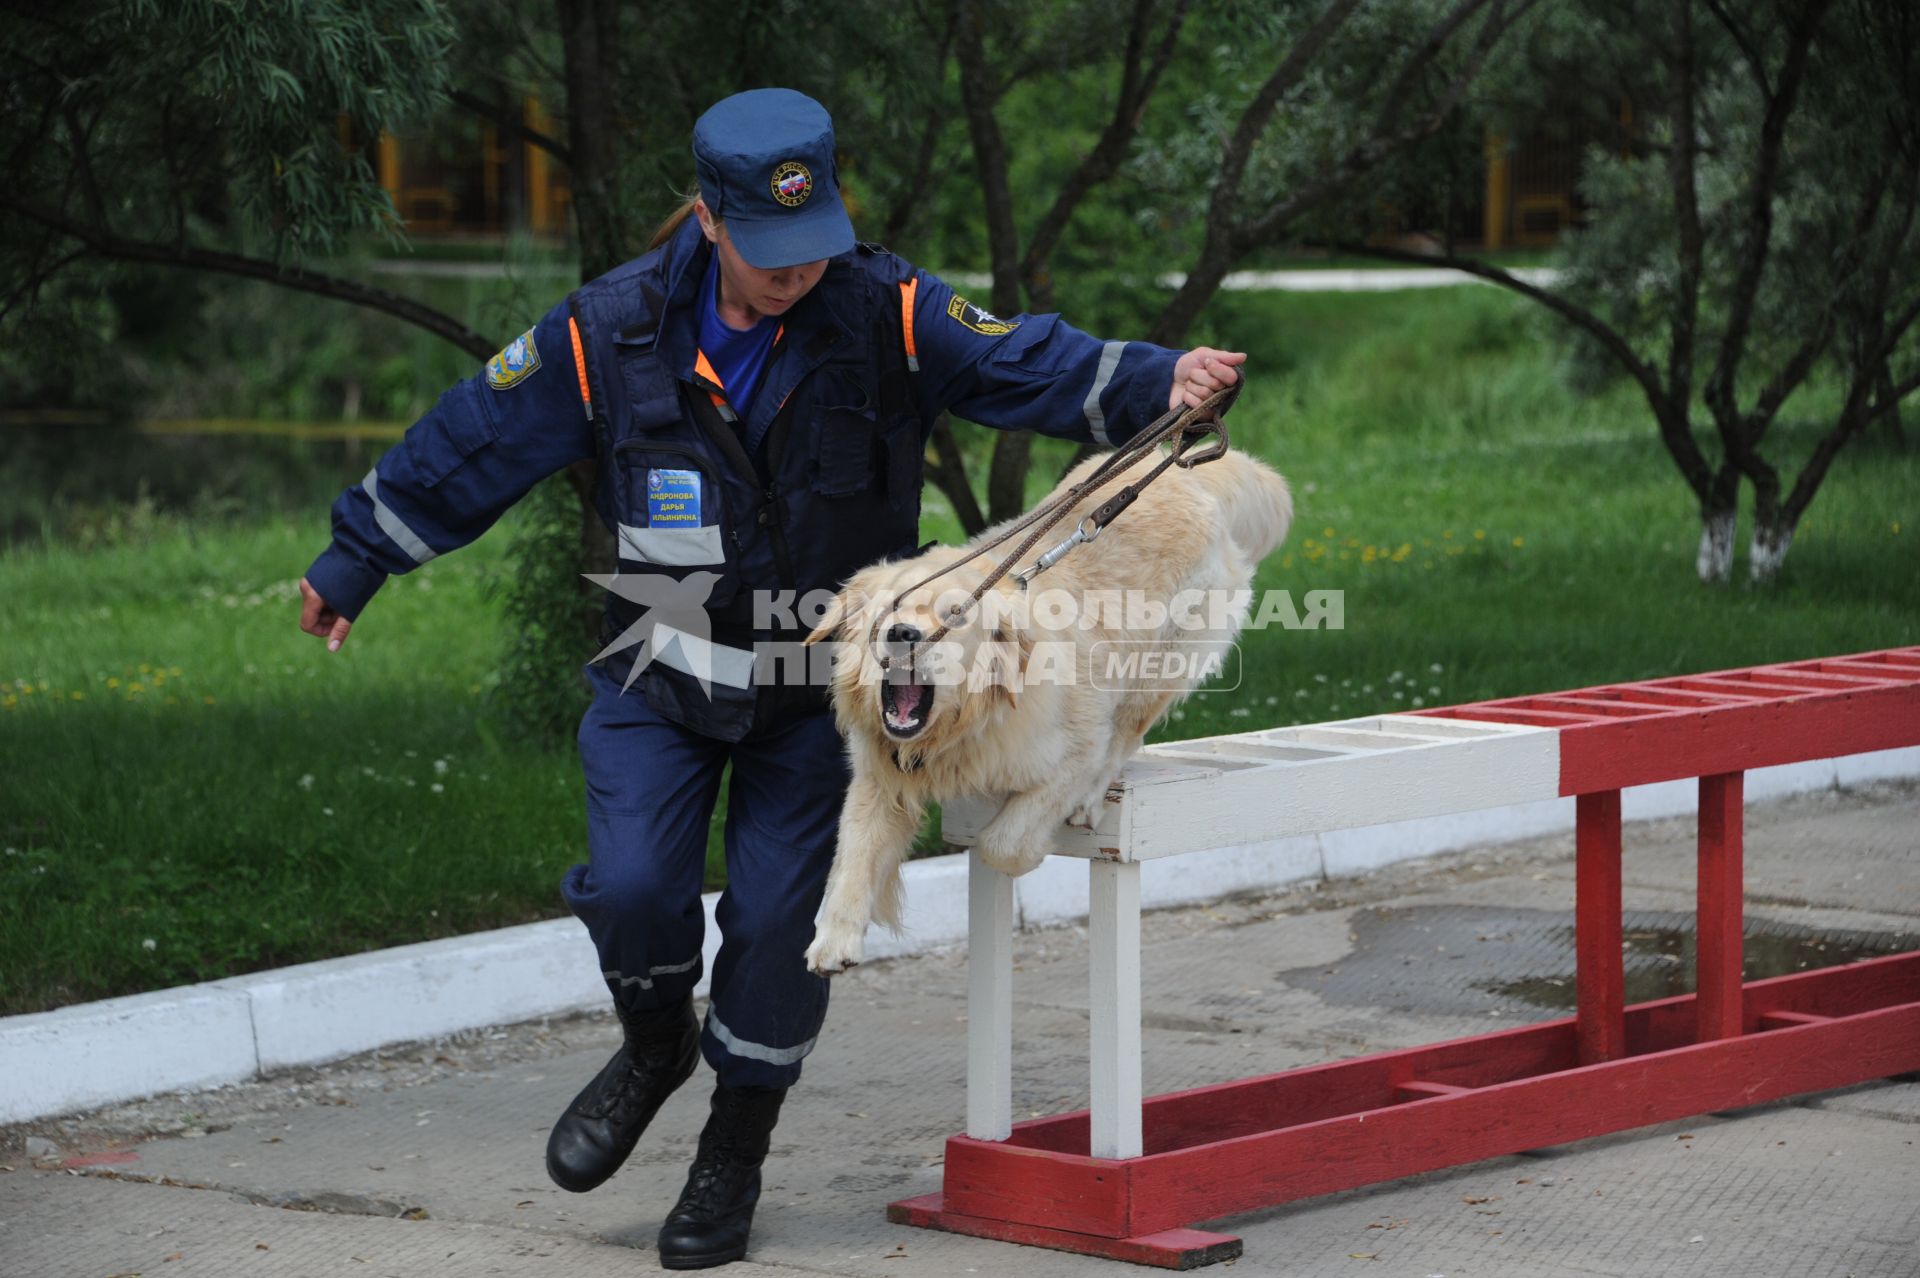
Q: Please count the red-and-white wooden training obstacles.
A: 1